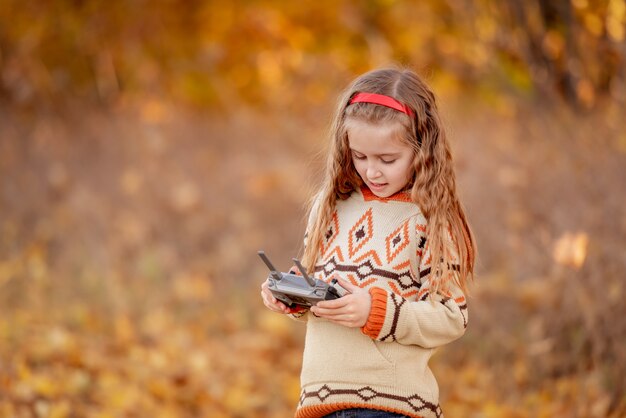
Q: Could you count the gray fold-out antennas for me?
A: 2